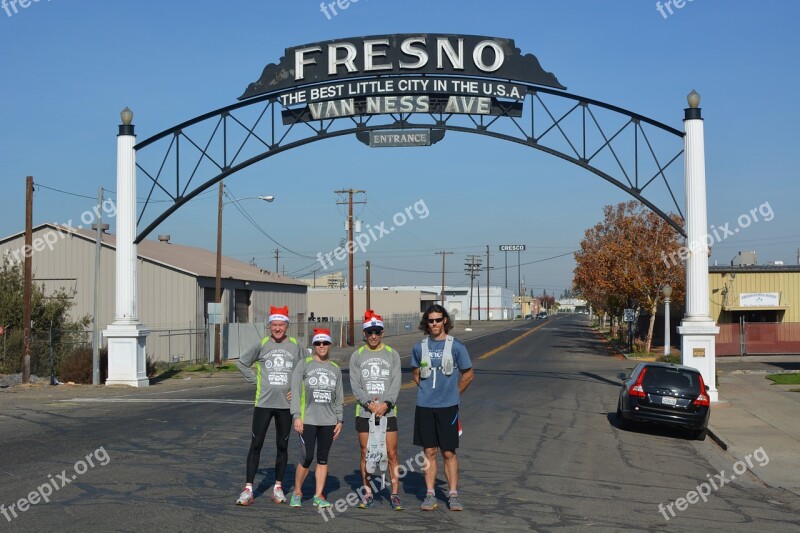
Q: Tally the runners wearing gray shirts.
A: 3